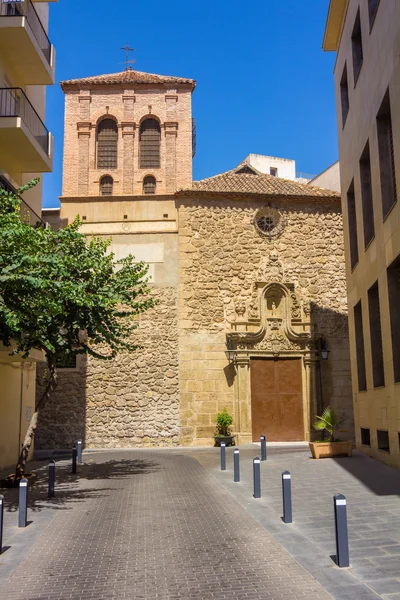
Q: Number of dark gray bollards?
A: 11